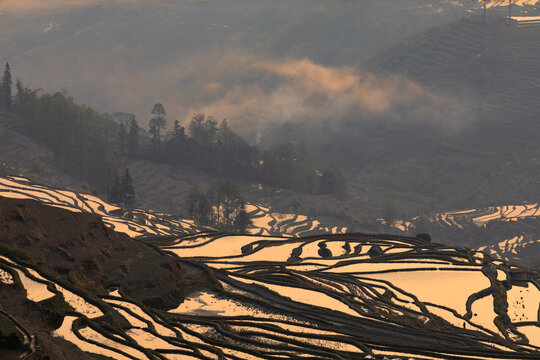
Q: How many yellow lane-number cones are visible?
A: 0